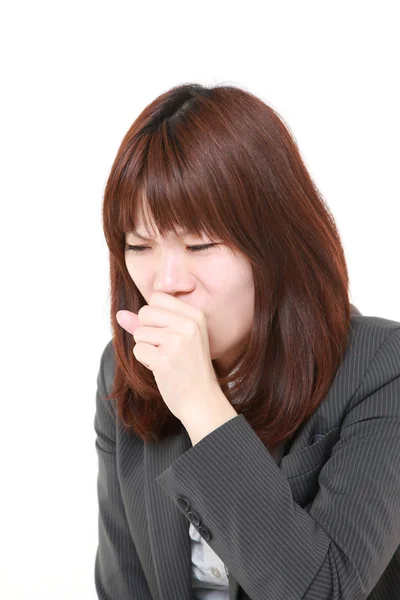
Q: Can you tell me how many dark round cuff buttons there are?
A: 3